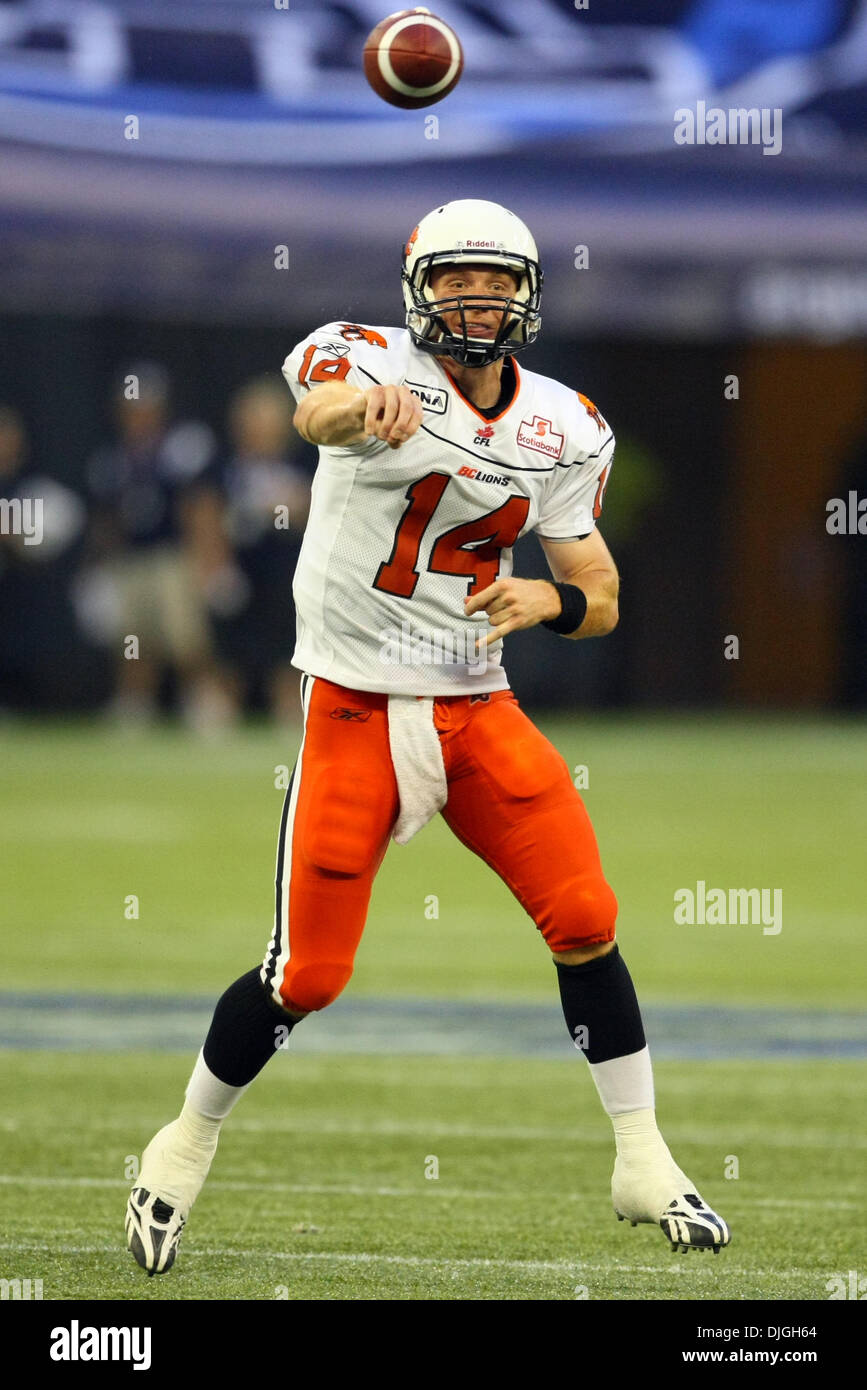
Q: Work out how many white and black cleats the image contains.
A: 2